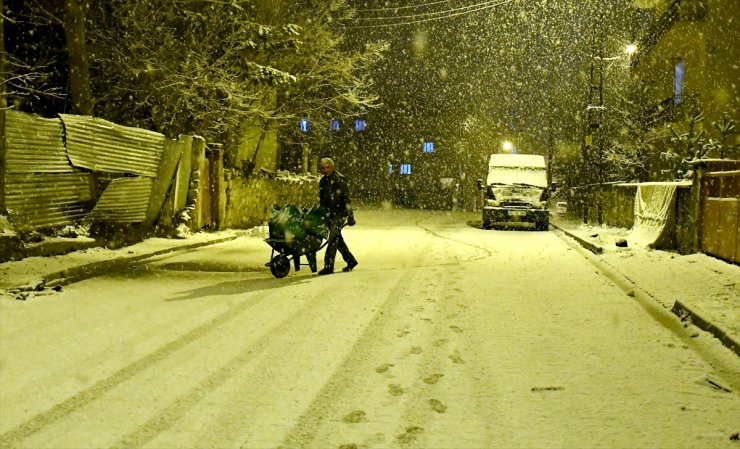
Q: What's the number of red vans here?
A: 0